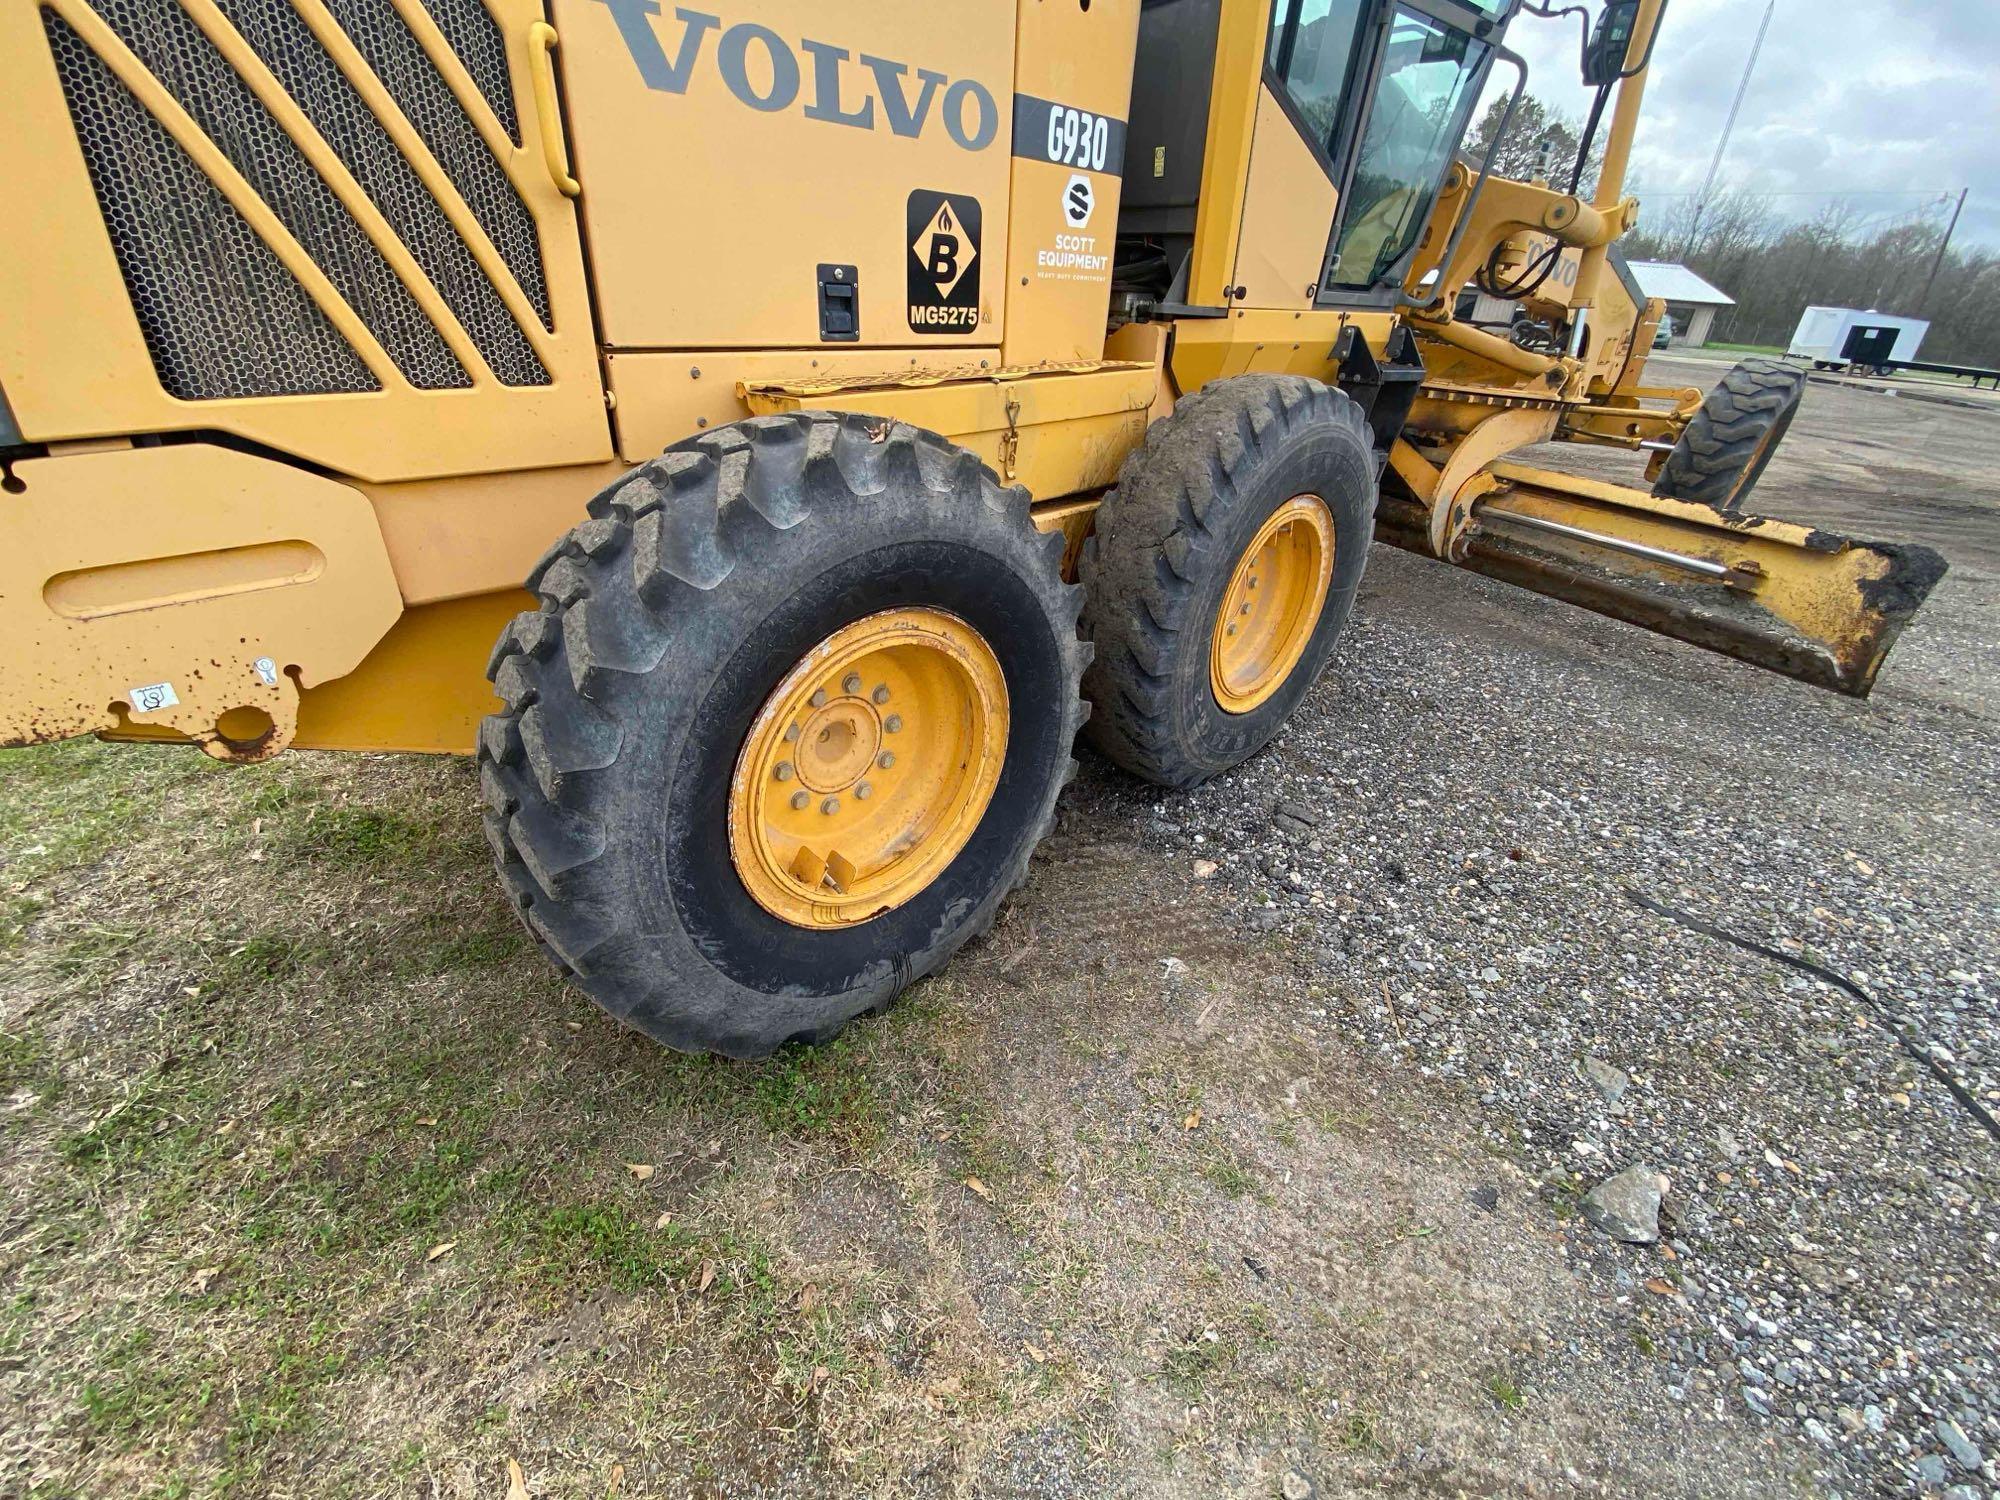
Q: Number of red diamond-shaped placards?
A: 0